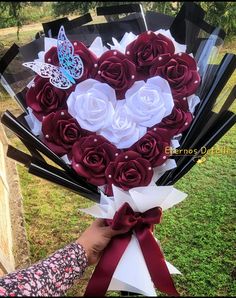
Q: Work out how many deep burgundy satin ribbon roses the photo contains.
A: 10